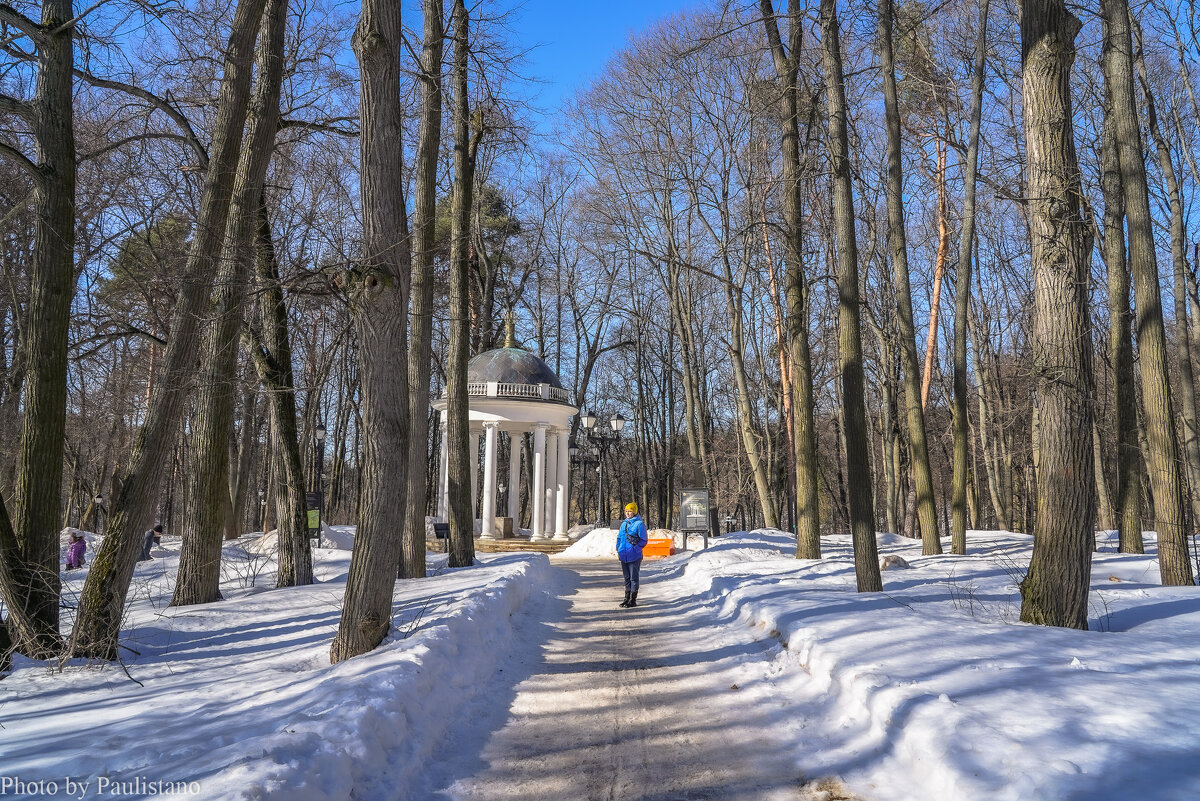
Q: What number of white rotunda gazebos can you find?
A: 1